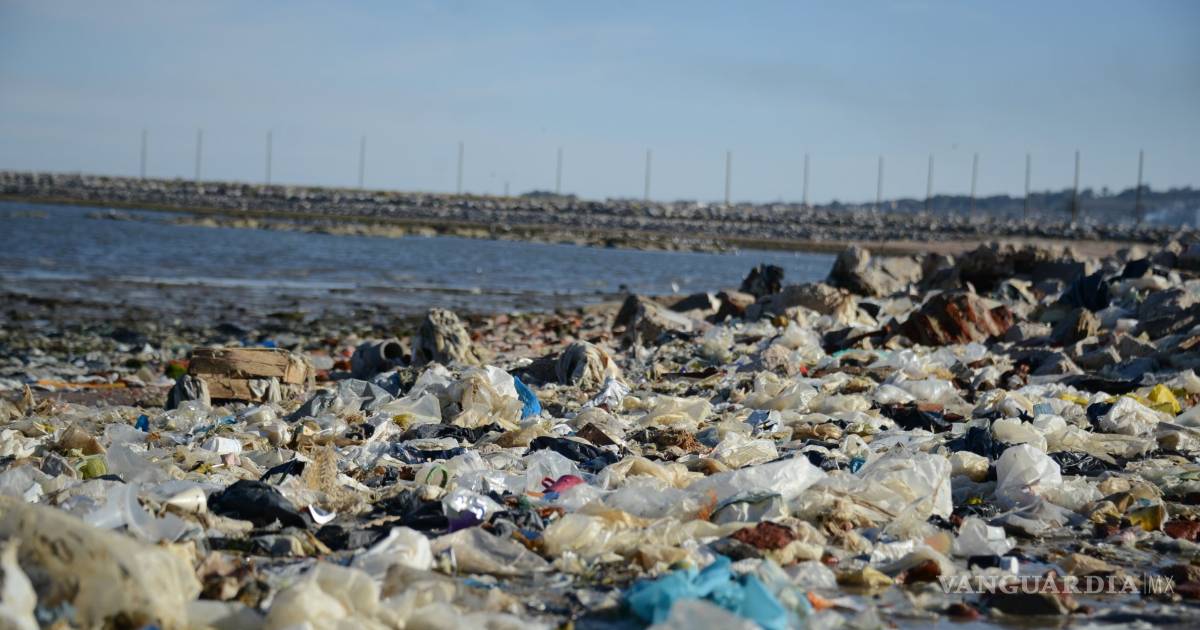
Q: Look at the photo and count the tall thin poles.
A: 15